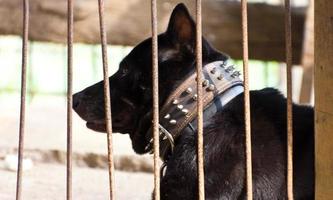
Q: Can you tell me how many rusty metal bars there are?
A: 7